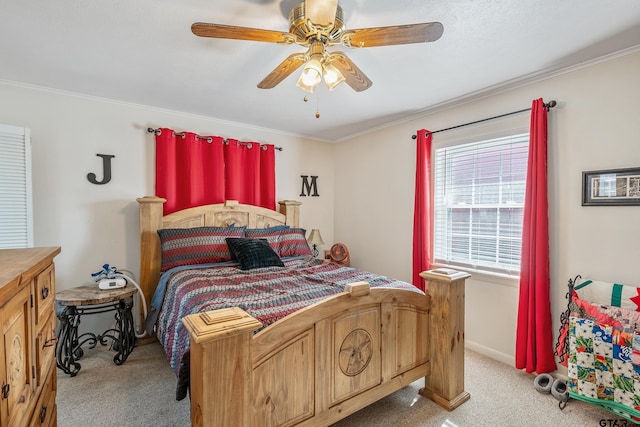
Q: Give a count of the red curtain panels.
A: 4